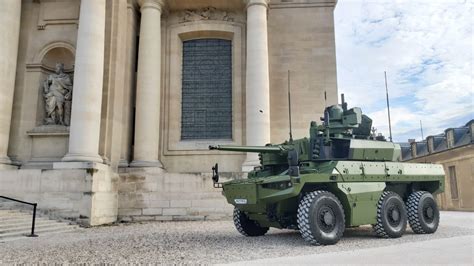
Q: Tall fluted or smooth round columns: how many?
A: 4